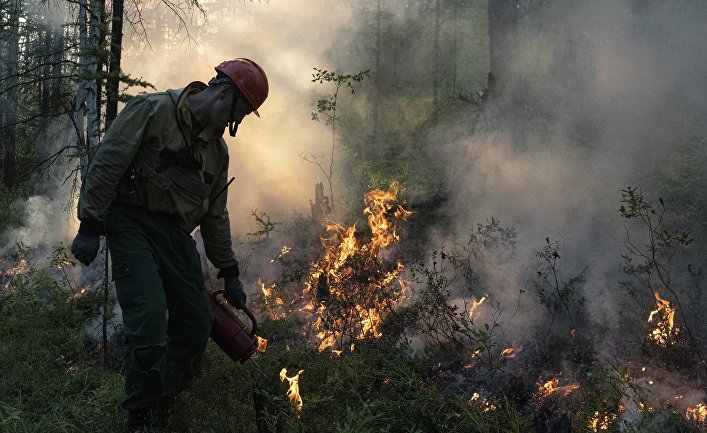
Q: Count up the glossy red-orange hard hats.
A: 1